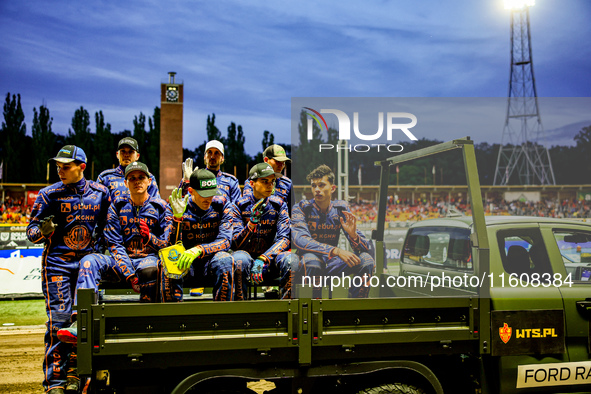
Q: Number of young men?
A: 8